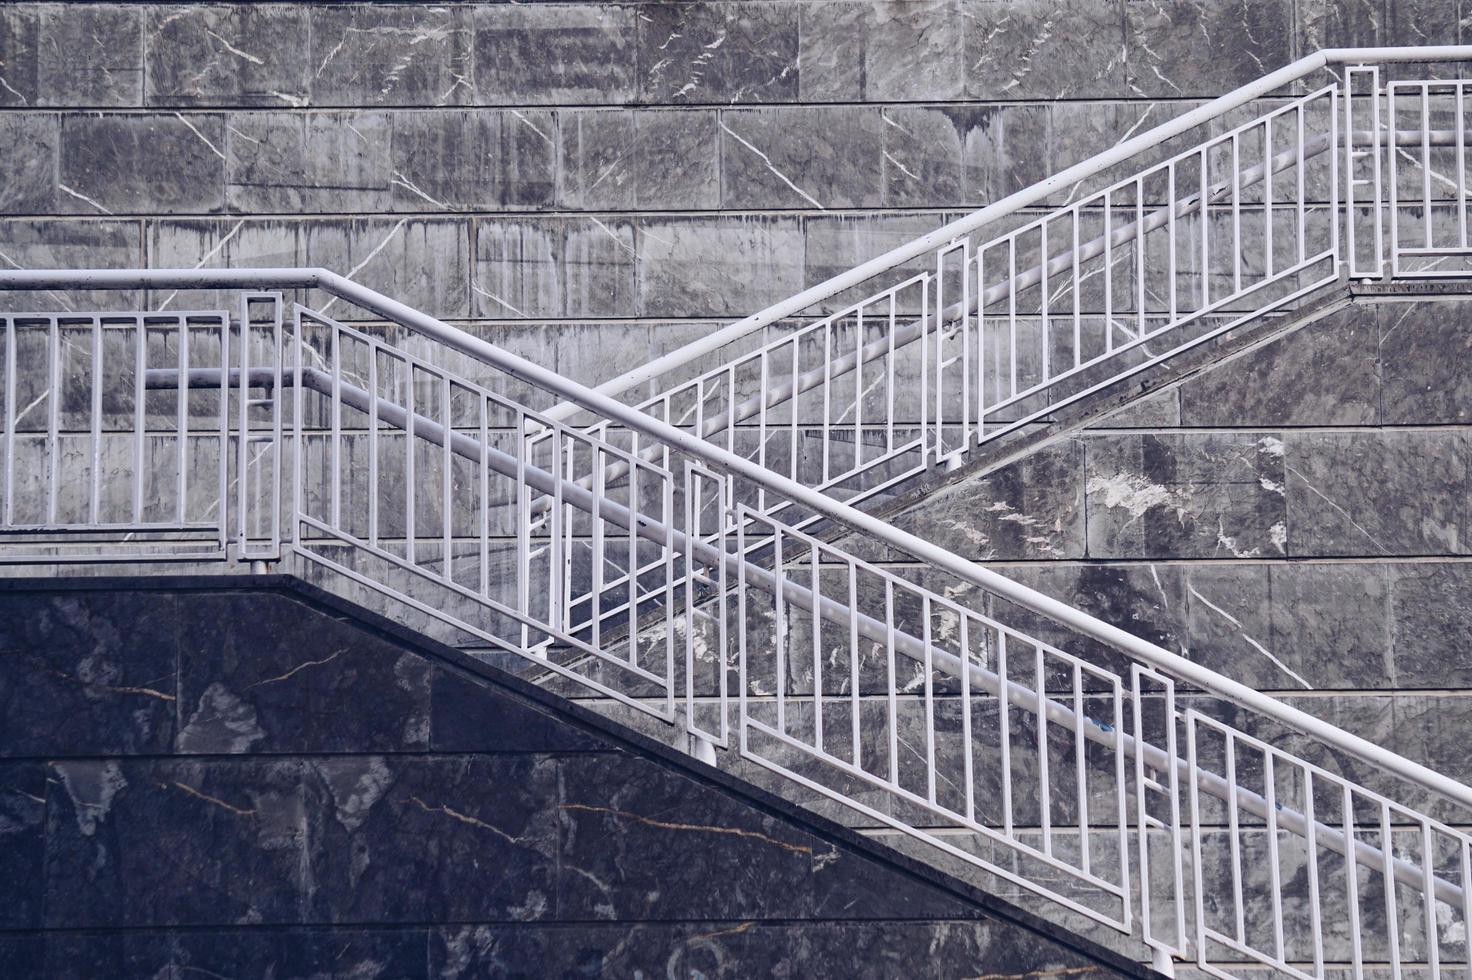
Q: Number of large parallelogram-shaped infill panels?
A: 5